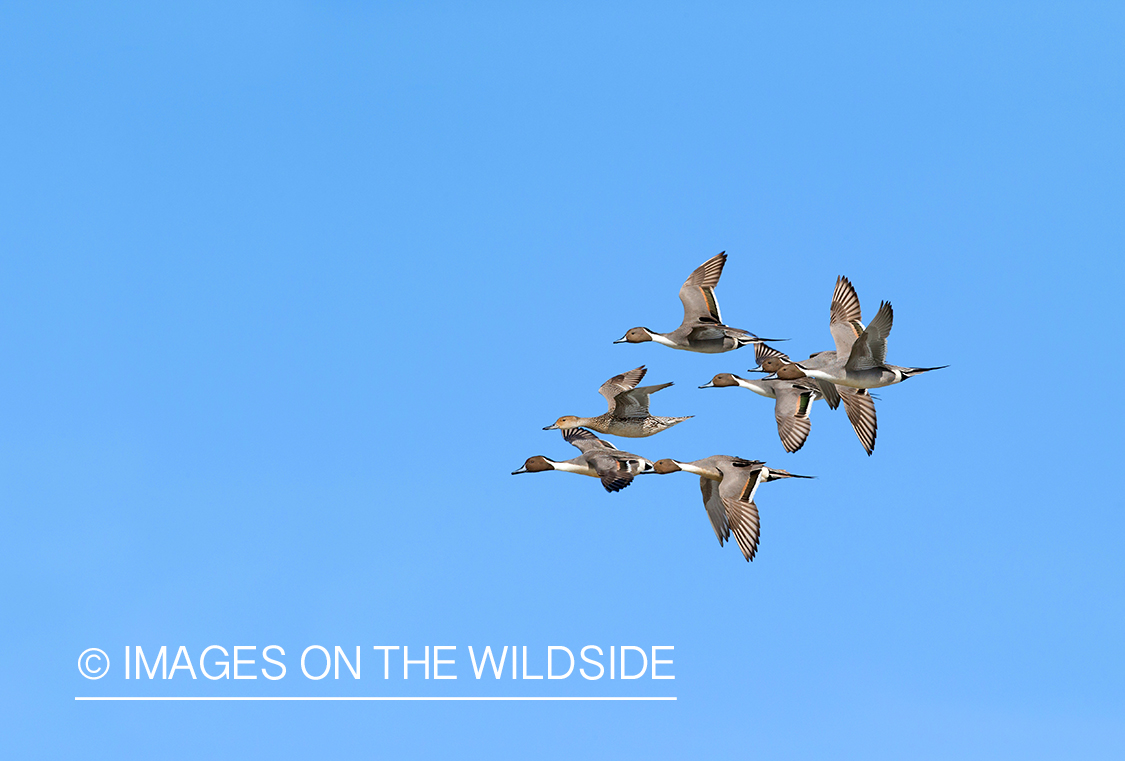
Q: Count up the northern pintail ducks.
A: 7